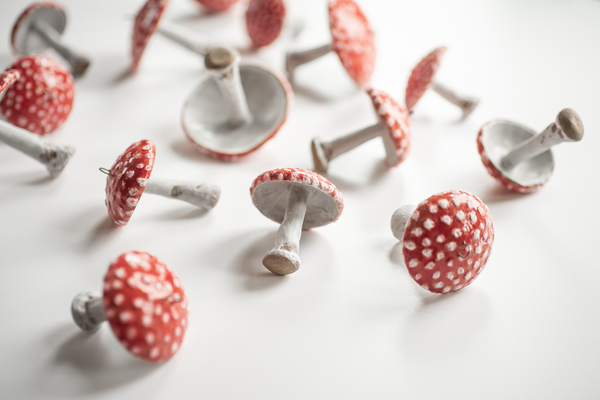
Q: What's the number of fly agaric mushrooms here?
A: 15